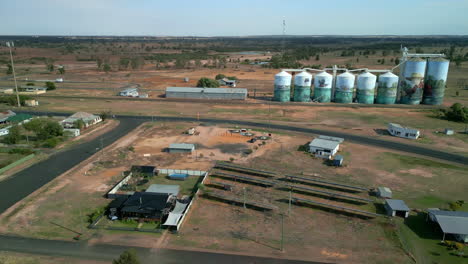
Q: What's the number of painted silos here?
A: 8